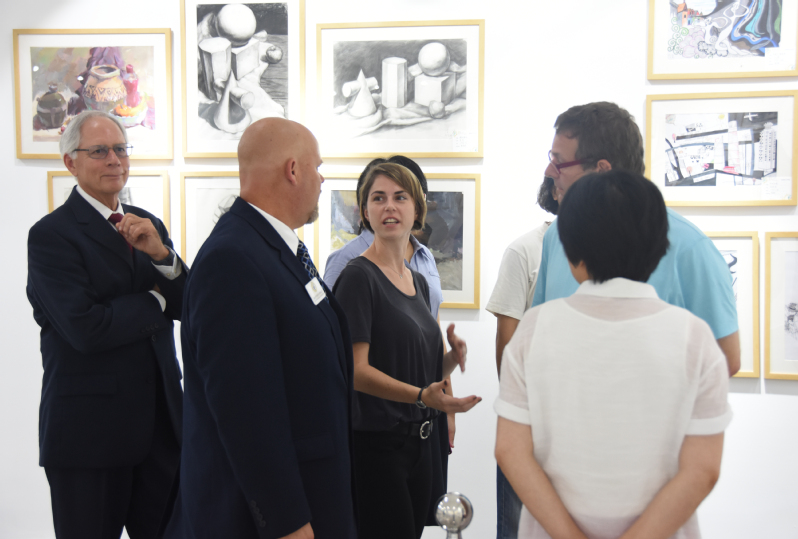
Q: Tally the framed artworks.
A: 10